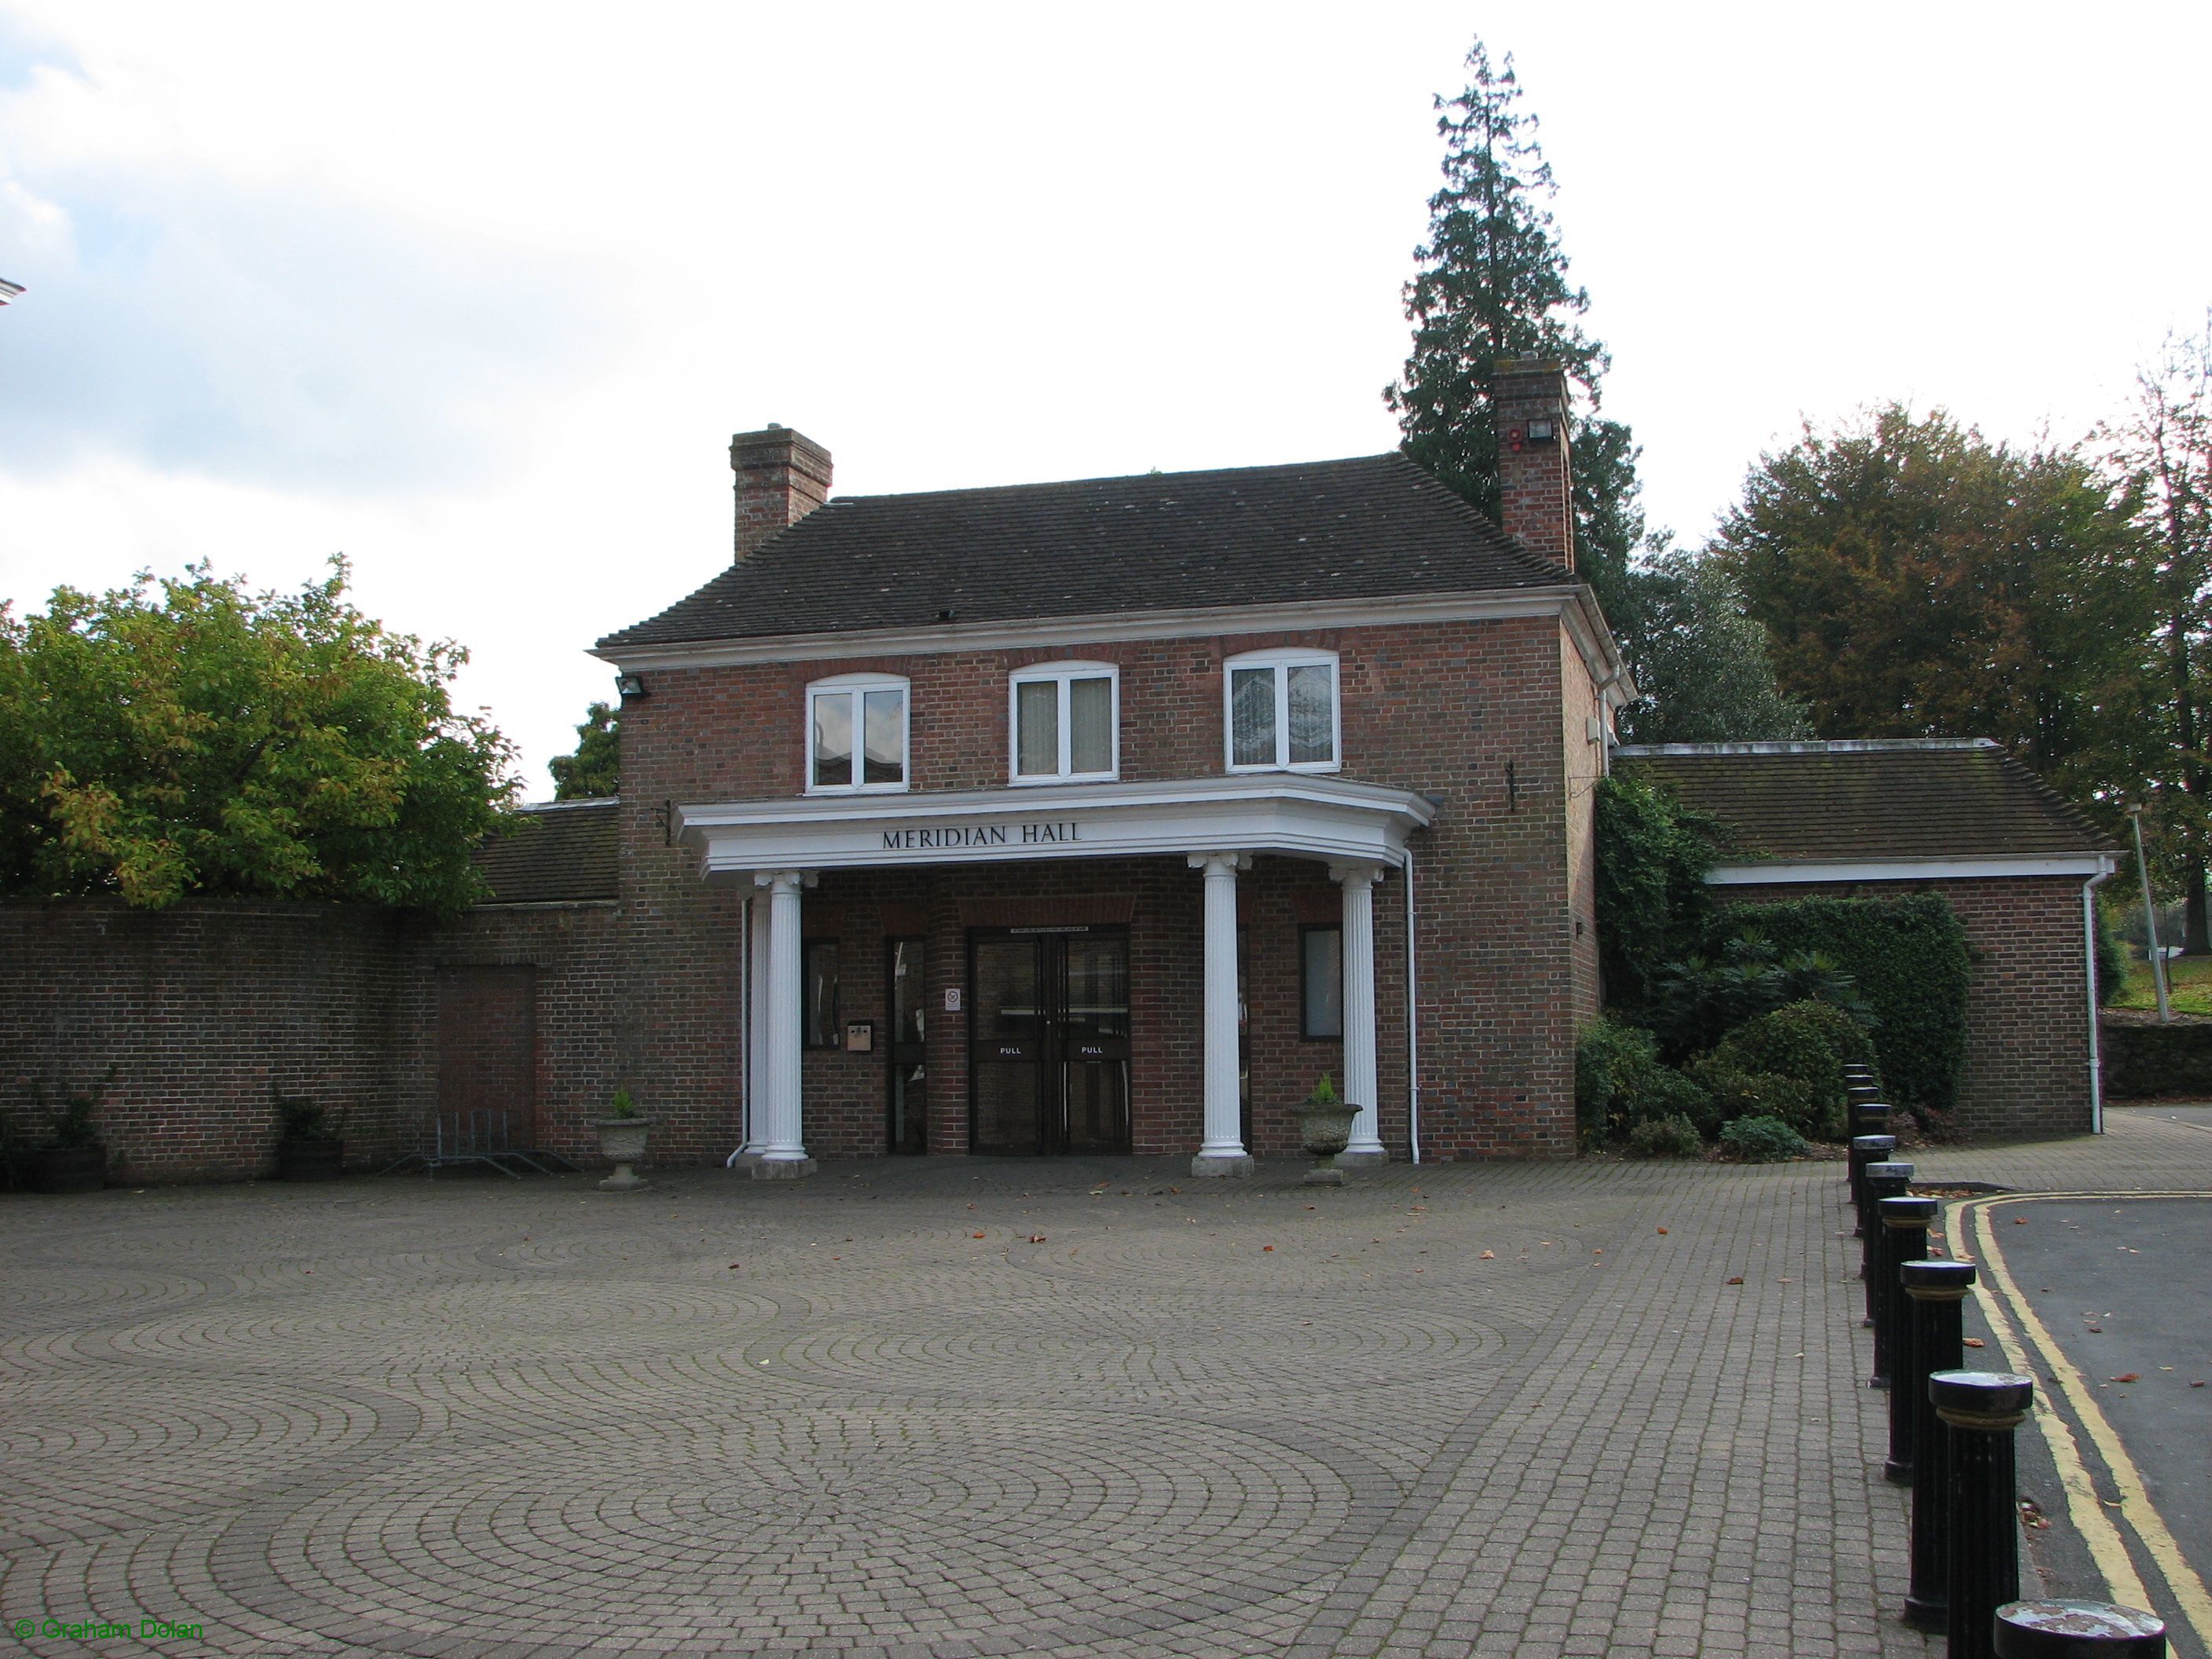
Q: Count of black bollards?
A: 10